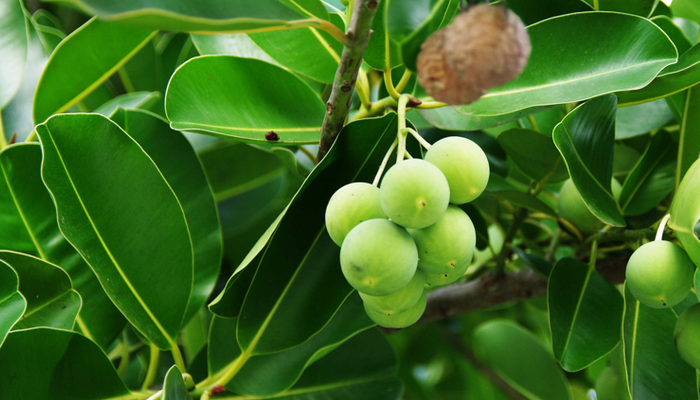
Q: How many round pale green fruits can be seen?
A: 11